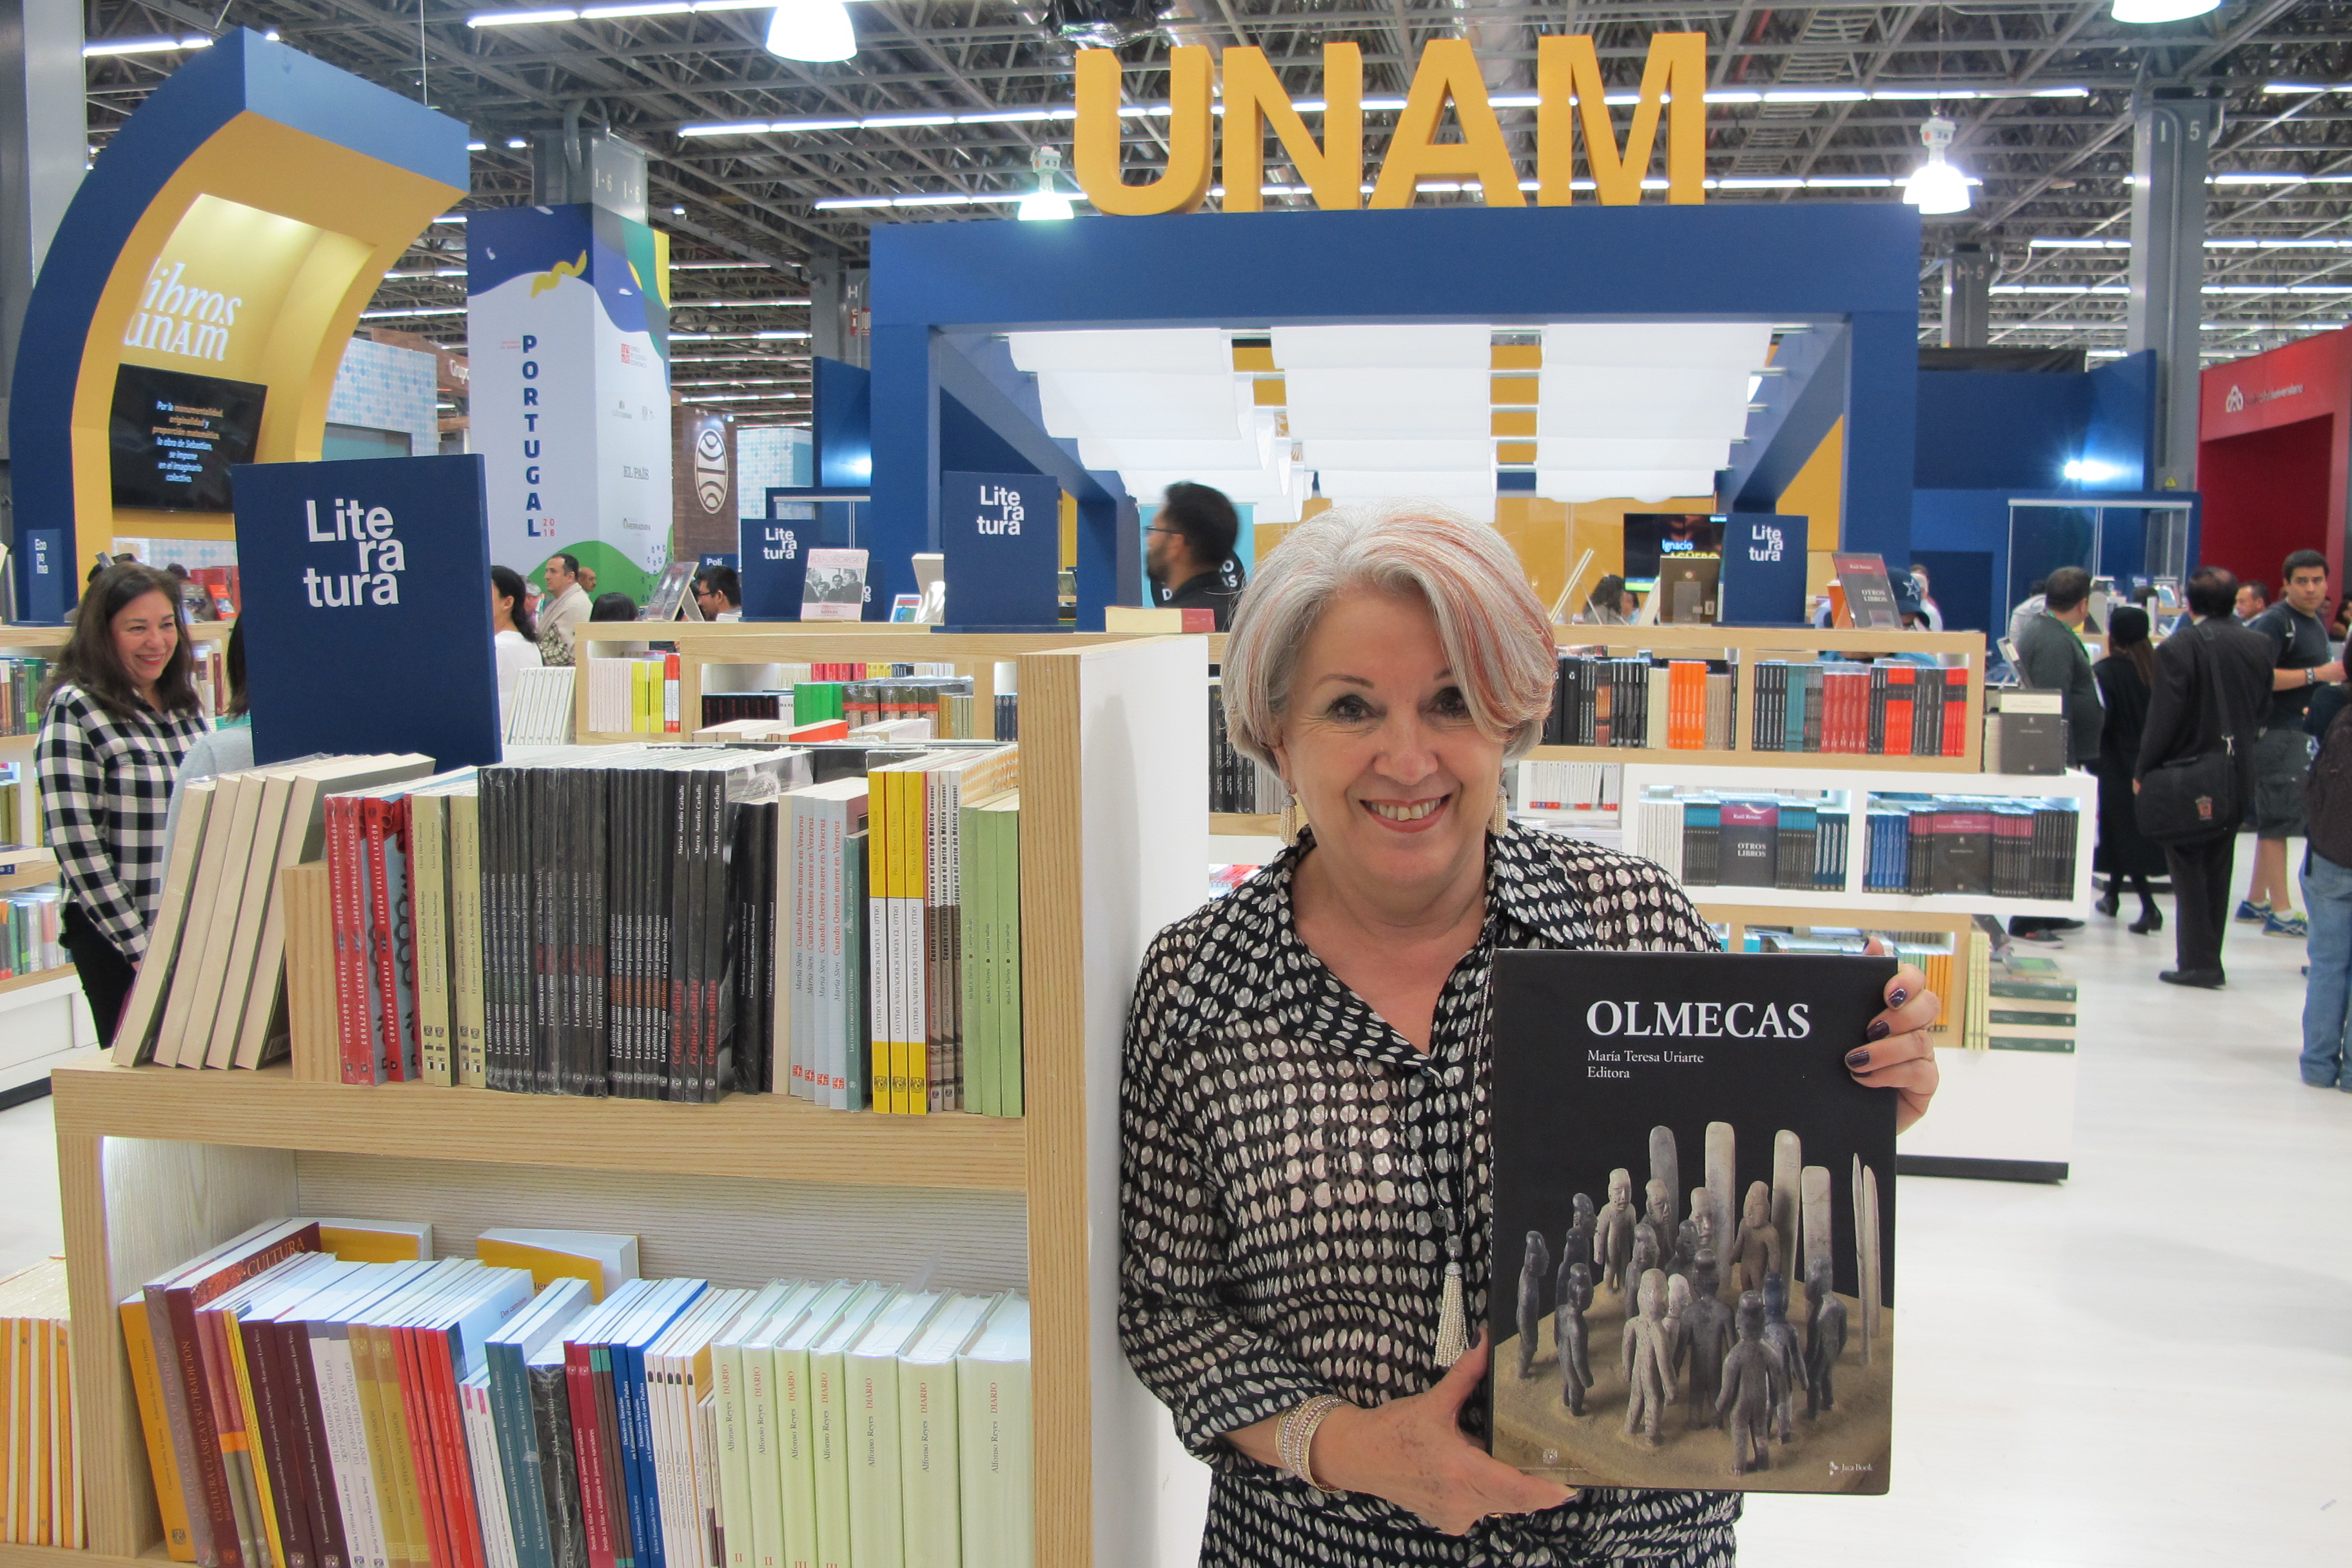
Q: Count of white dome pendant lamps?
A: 4